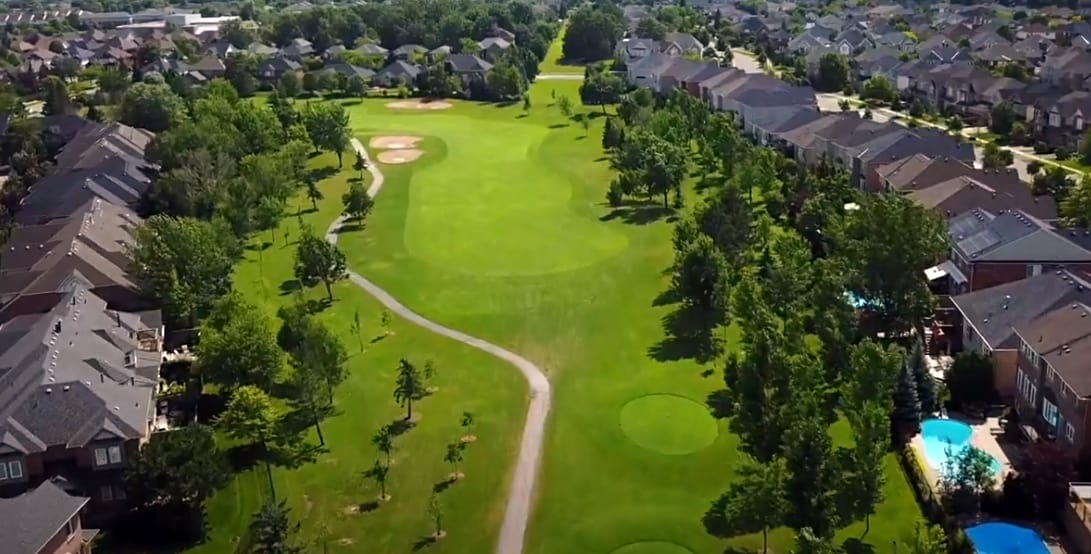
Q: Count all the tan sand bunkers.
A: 3